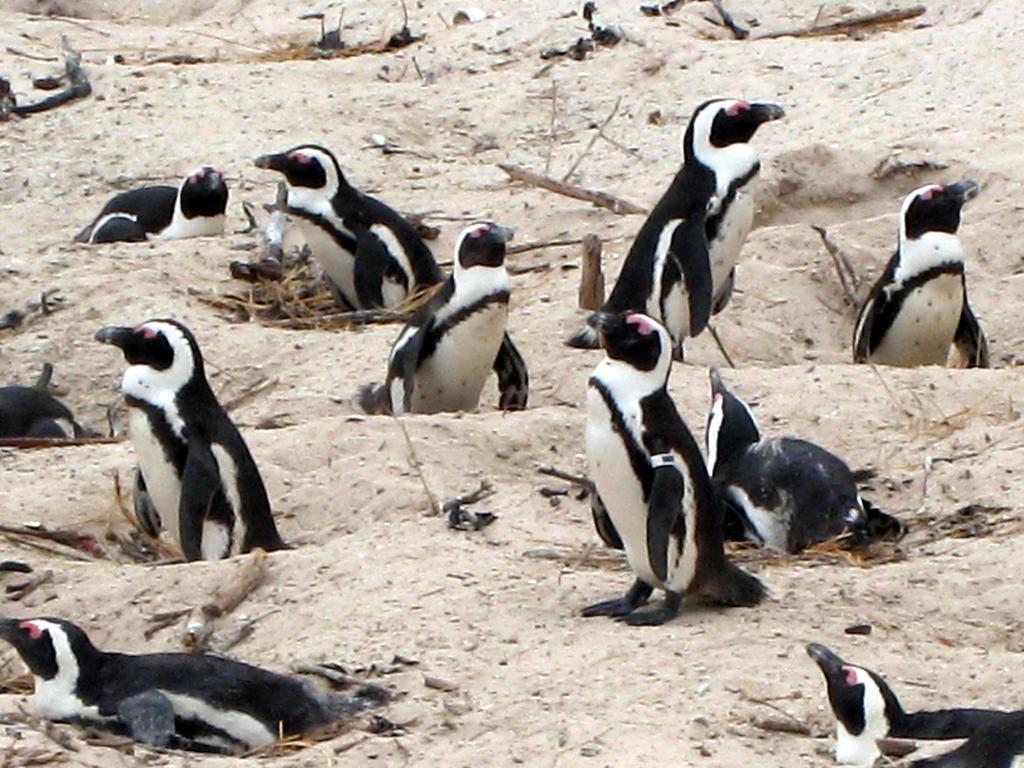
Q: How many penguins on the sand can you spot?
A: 11